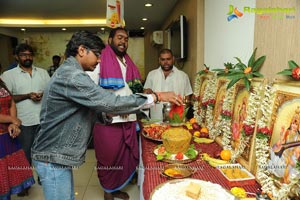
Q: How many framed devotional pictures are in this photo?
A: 4